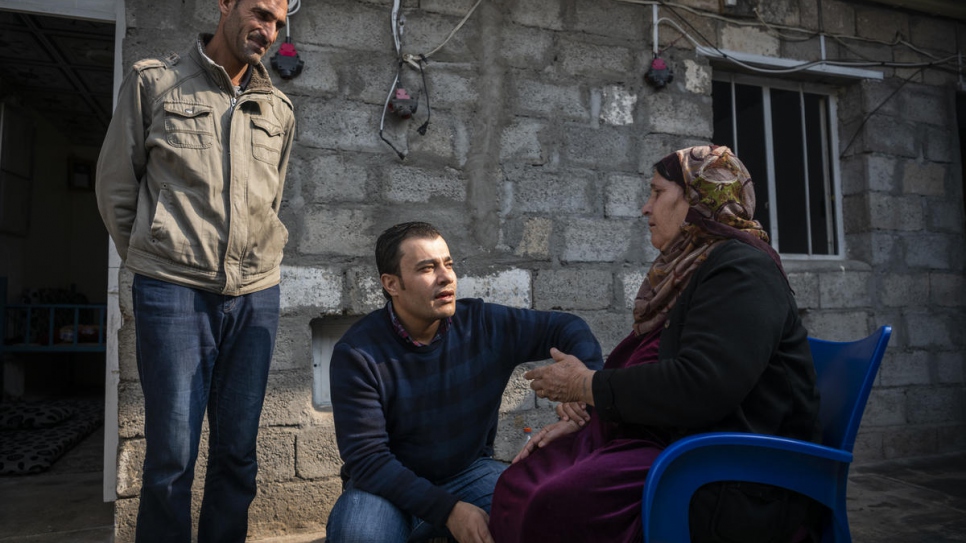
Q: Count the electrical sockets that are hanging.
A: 3